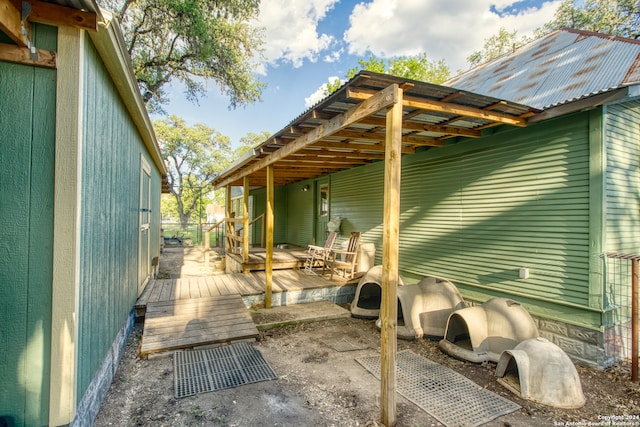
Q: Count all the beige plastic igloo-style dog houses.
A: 4